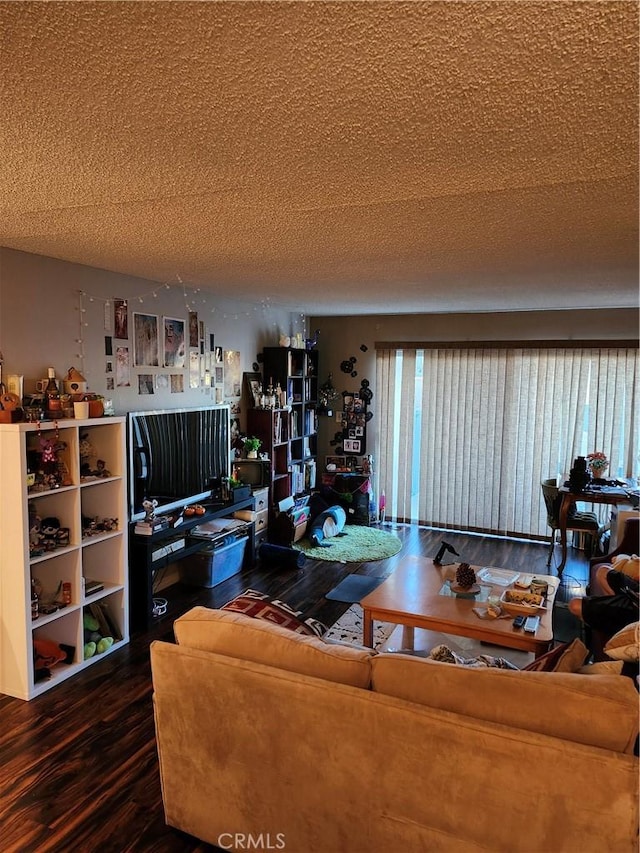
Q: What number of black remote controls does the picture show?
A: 1